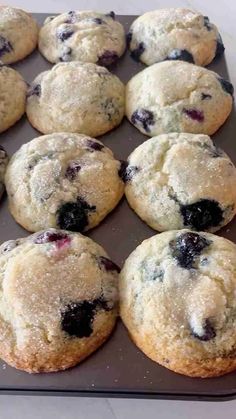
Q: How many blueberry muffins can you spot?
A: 11